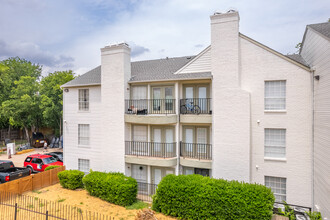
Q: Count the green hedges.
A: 3